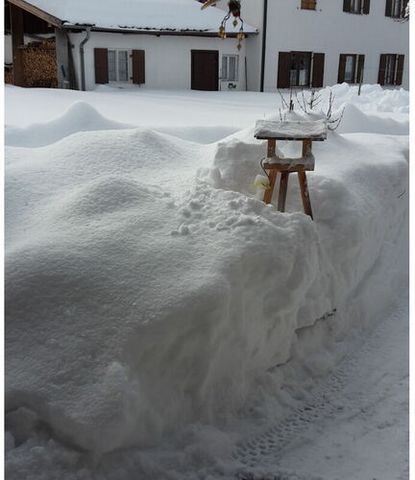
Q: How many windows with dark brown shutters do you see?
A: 6